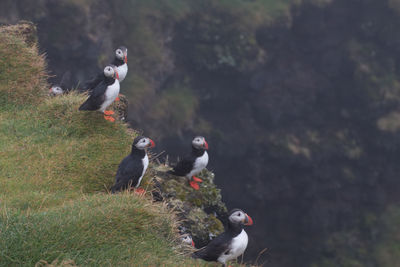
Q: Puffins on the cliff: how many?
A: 7